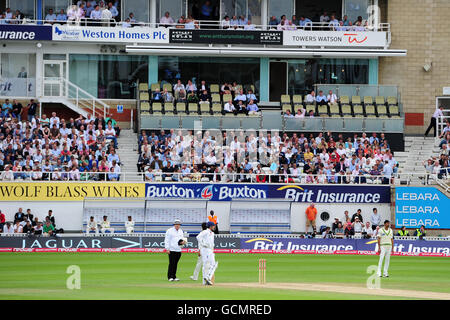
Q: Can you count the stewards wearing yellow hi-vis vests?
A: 2